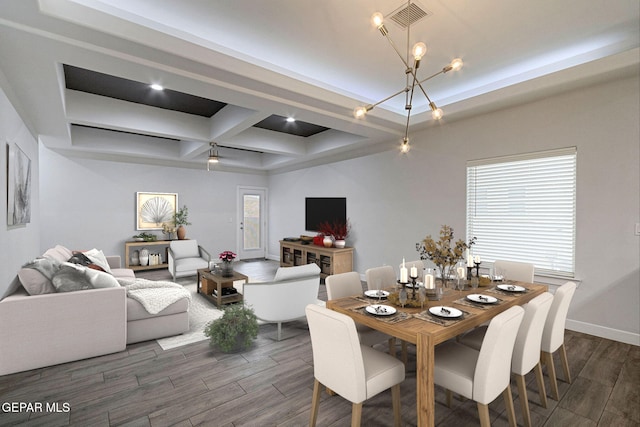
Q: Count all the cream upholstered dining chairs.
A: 8